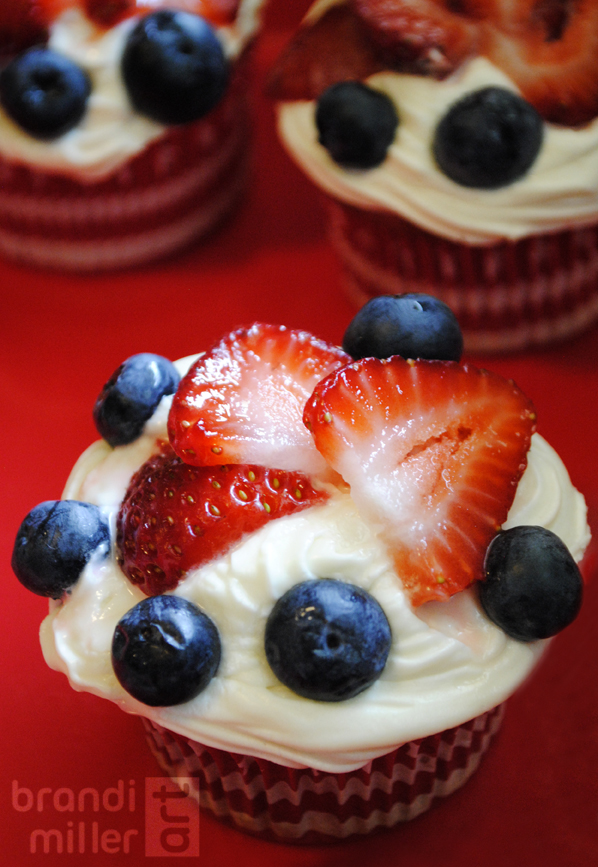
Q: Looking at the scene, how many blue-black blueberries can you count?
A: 10